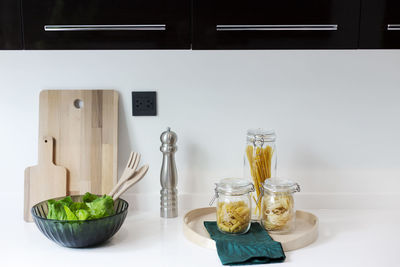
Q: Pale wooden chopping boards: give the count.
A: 2